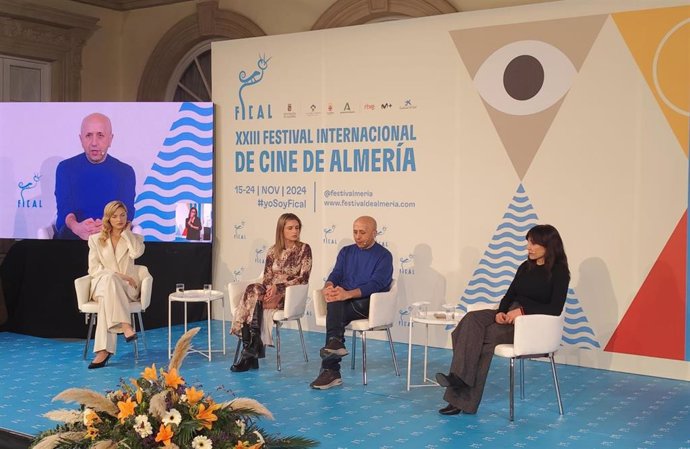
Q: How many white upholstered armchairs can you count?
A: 4